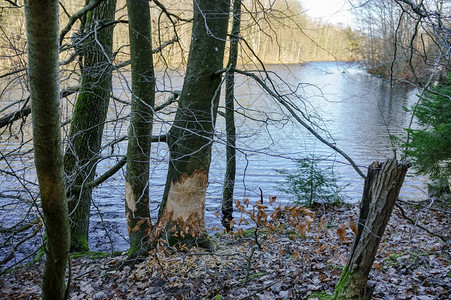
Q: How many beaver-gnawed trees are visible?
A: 2